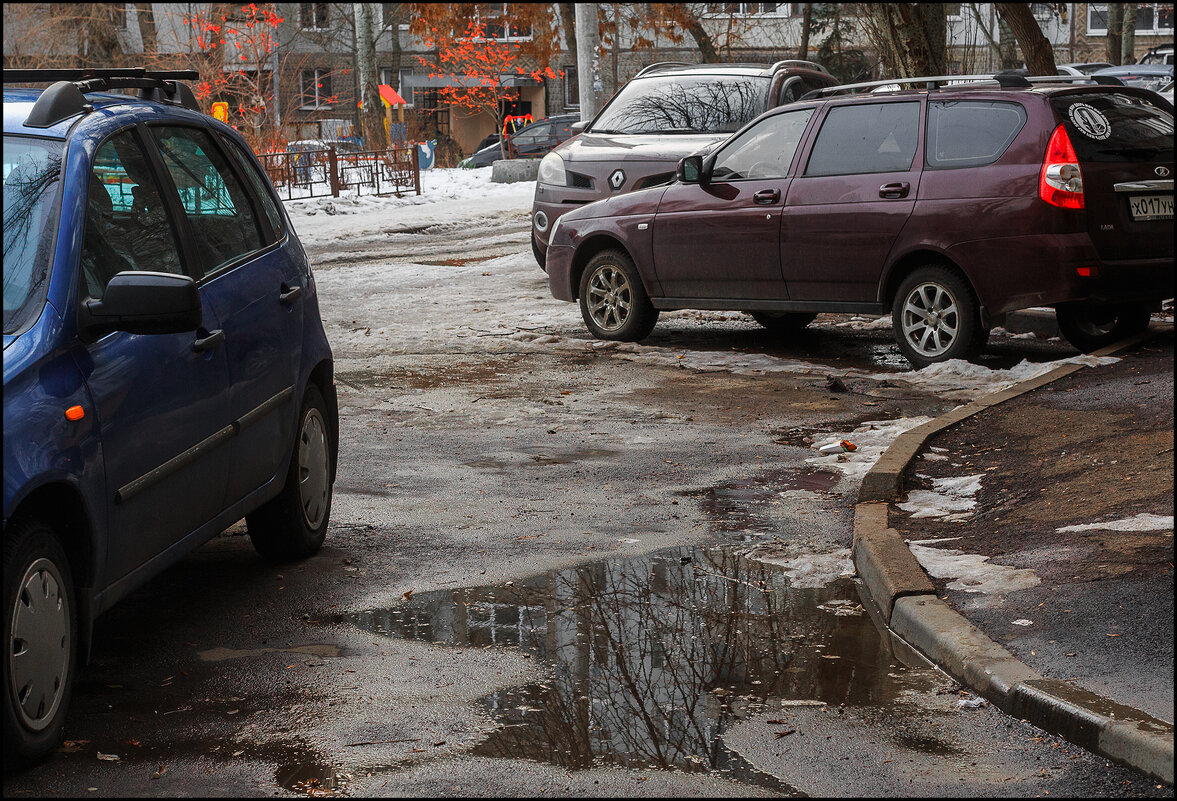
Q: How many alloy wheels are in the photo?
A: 2